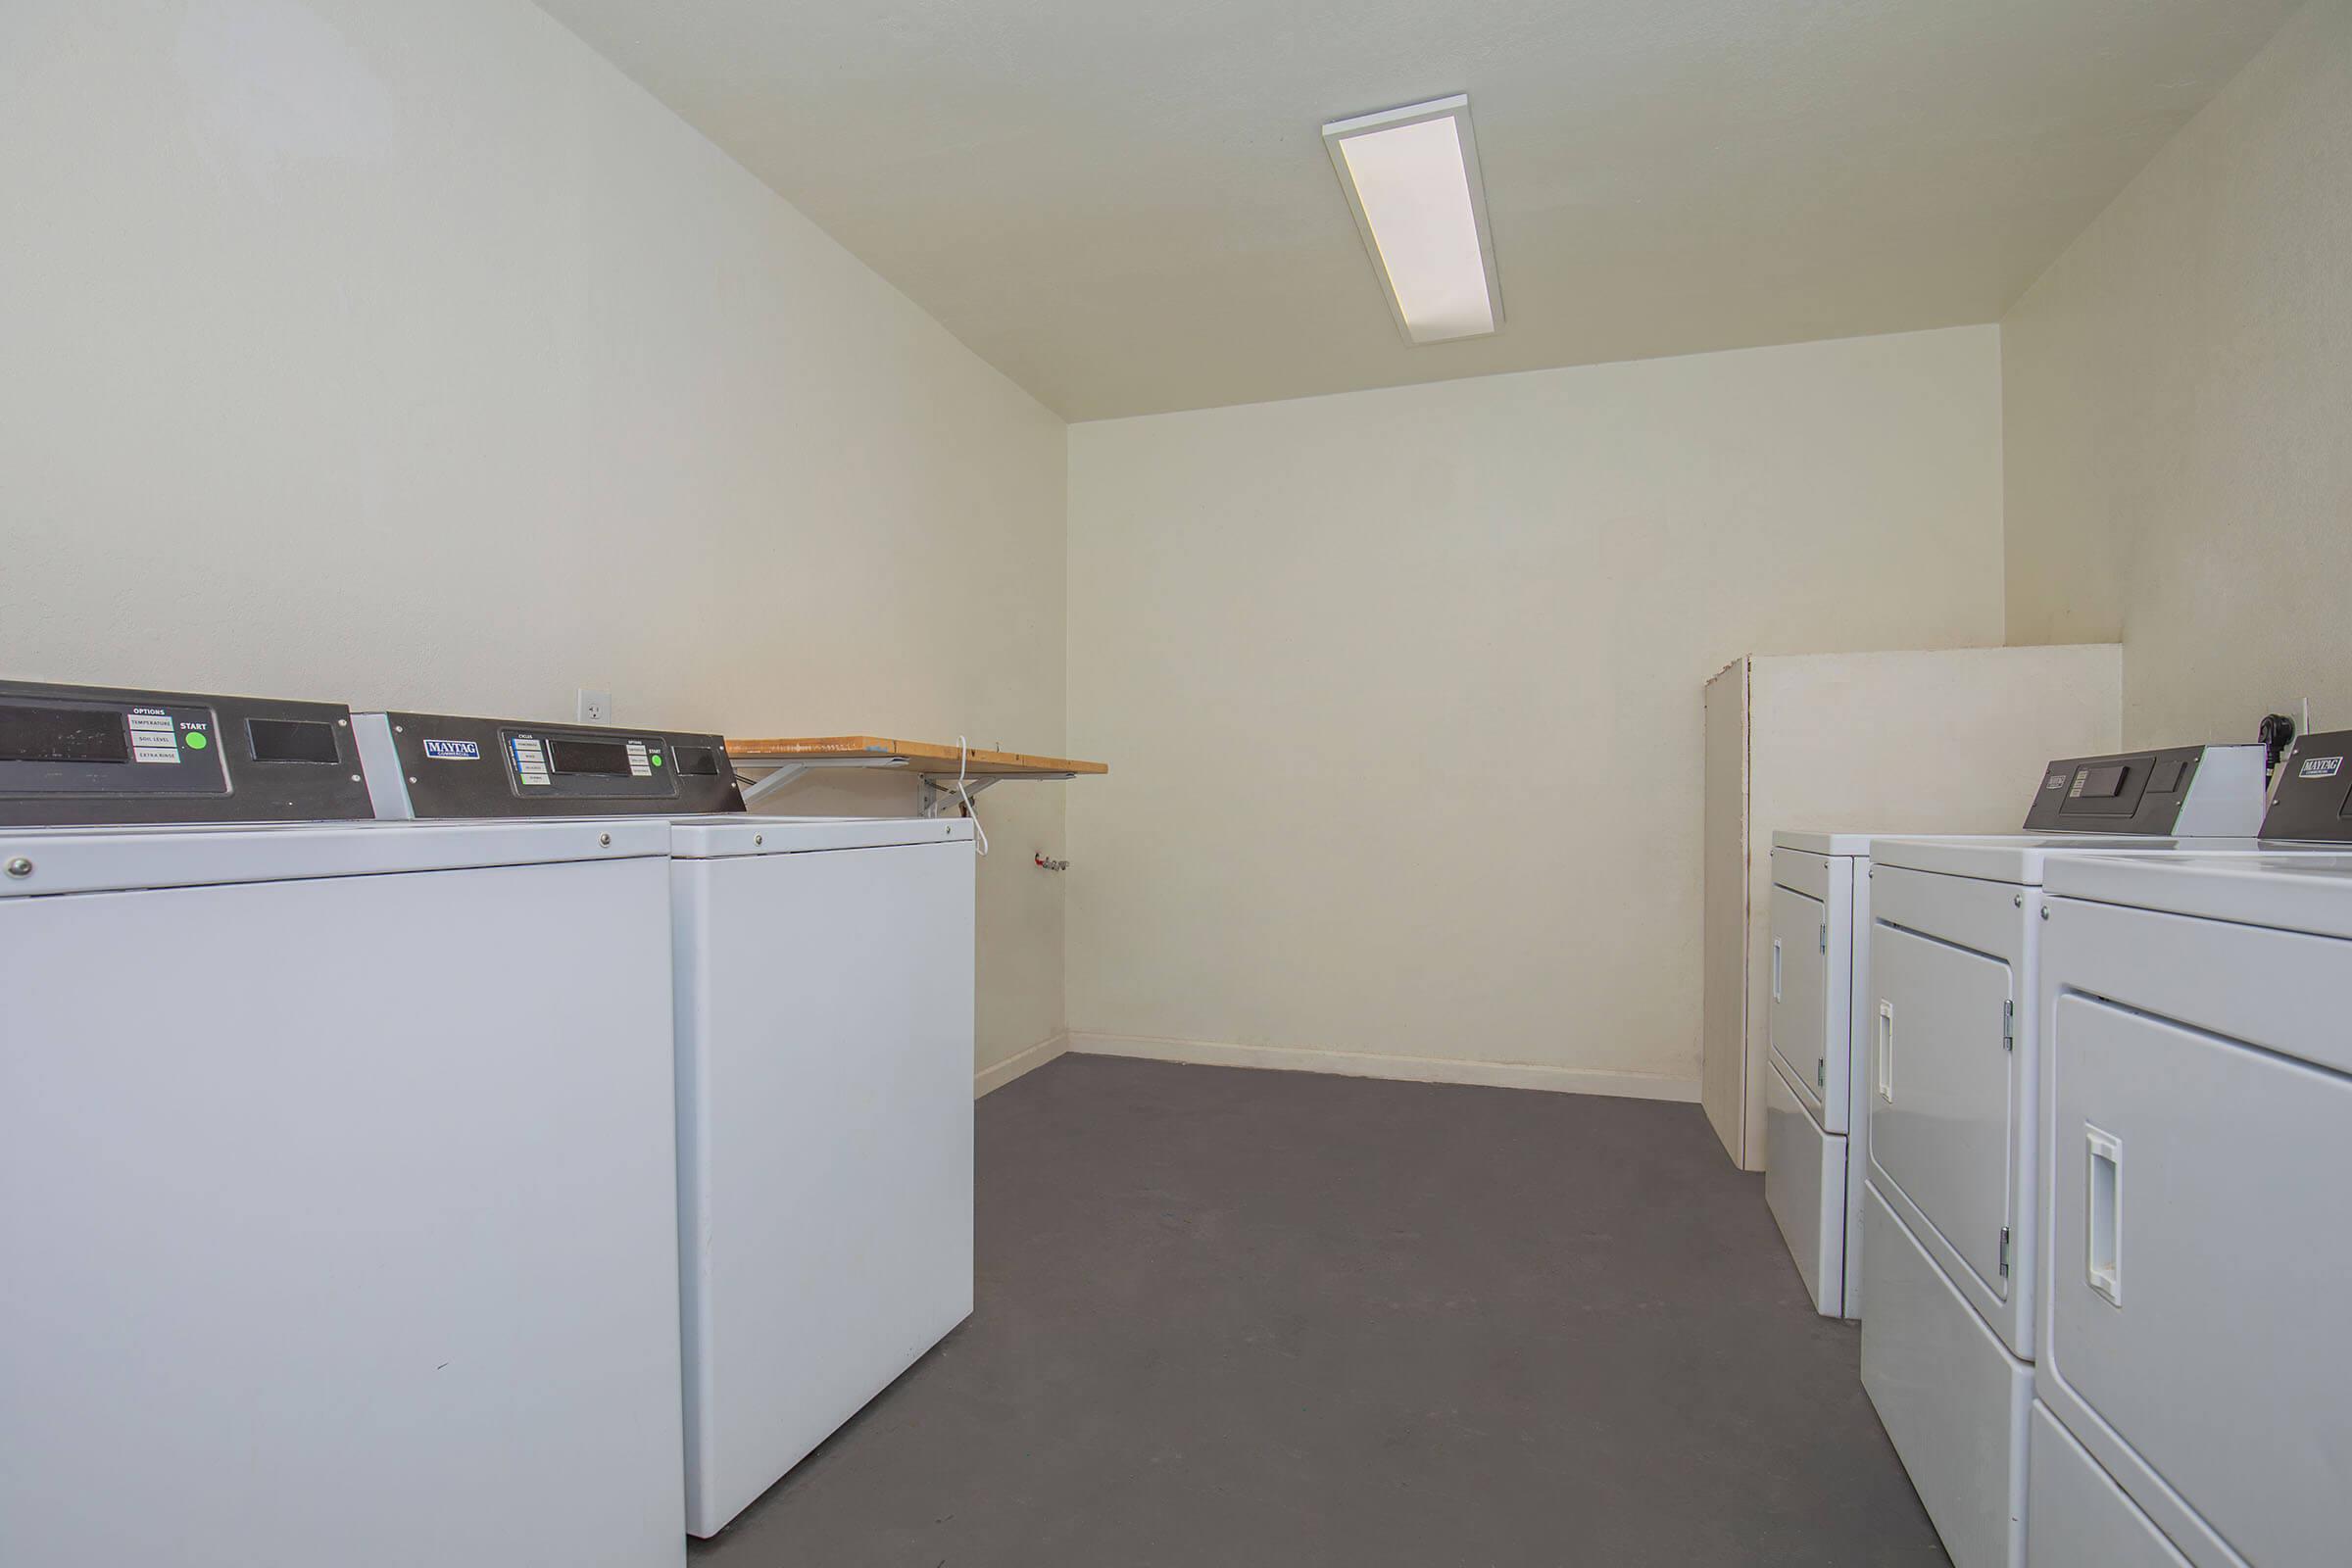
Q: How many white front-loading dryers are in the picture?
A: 3